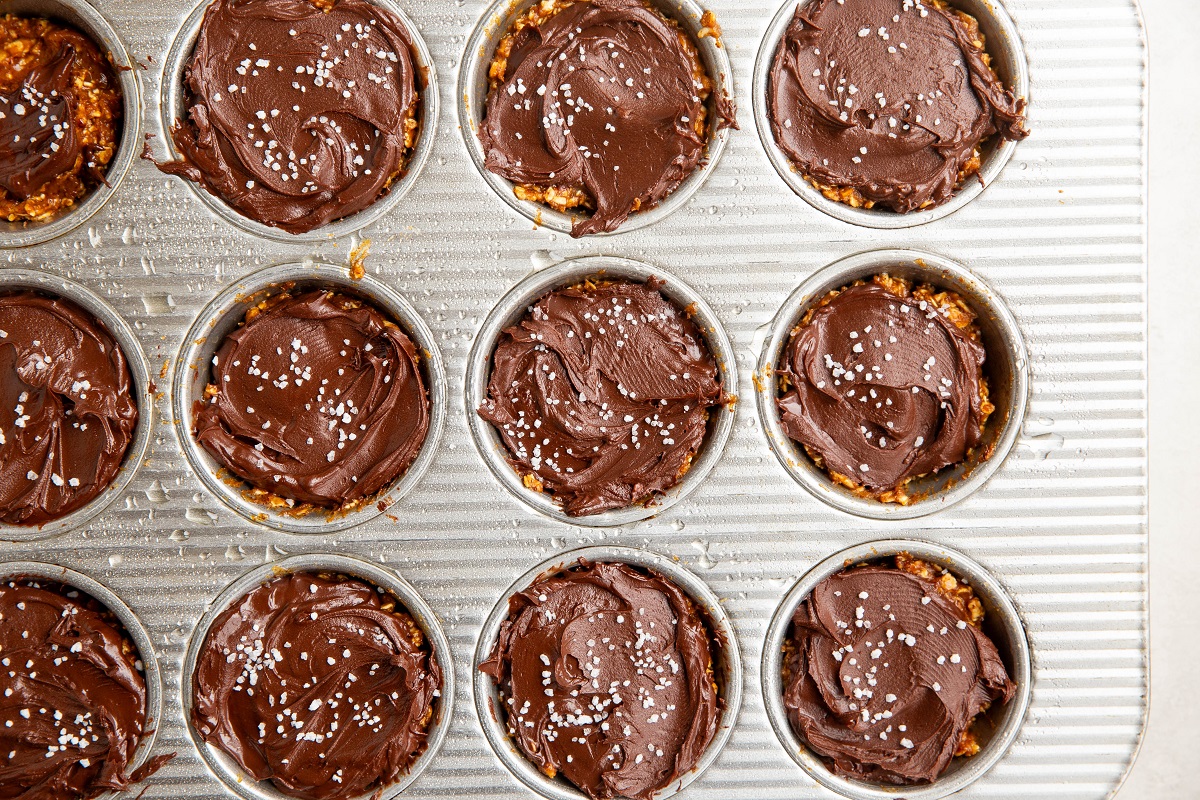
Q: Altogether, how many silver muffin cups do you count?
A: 12